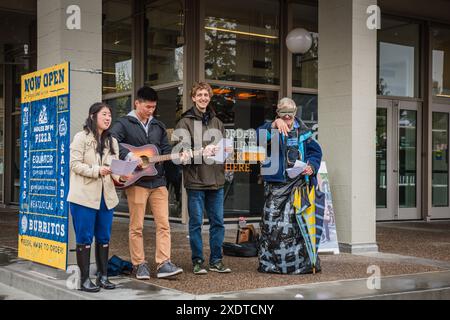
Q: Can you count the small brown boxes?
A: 1